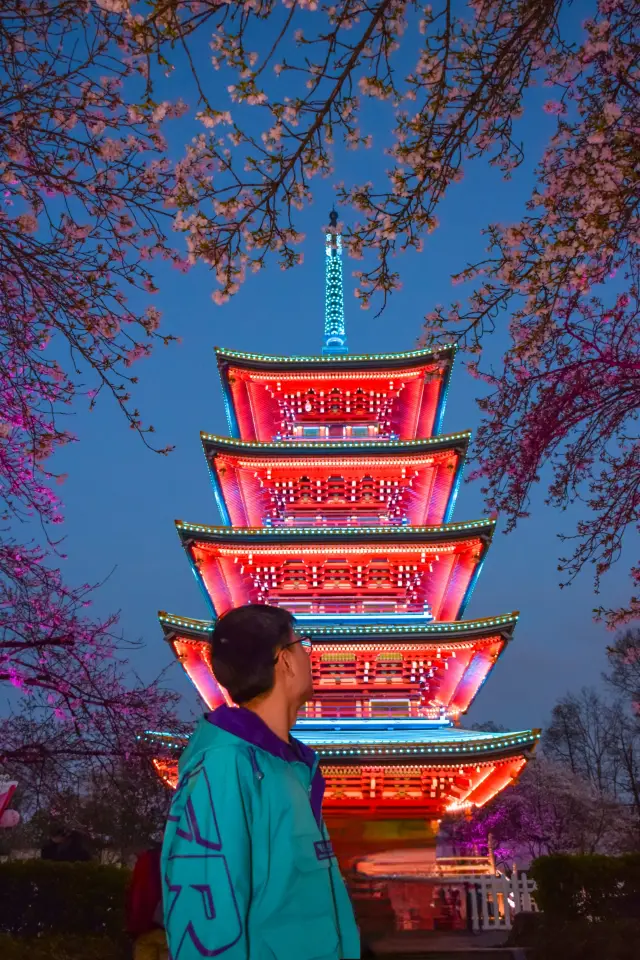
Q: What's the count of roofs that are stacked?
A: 5